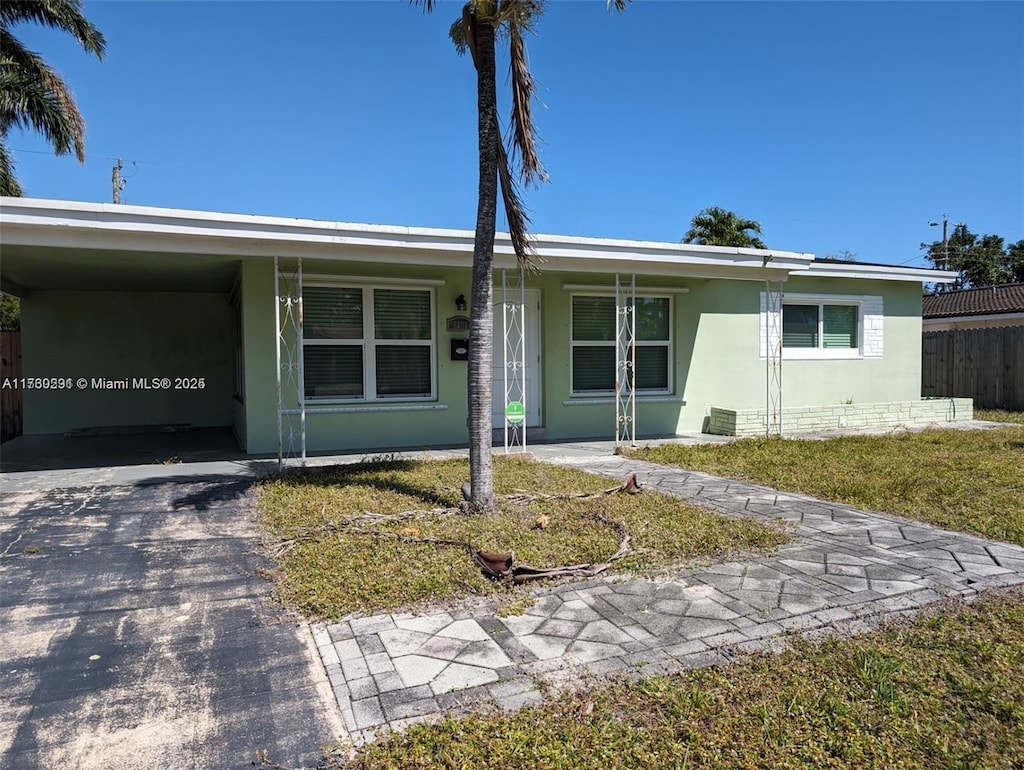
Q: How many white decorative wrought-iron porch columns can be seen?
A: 4